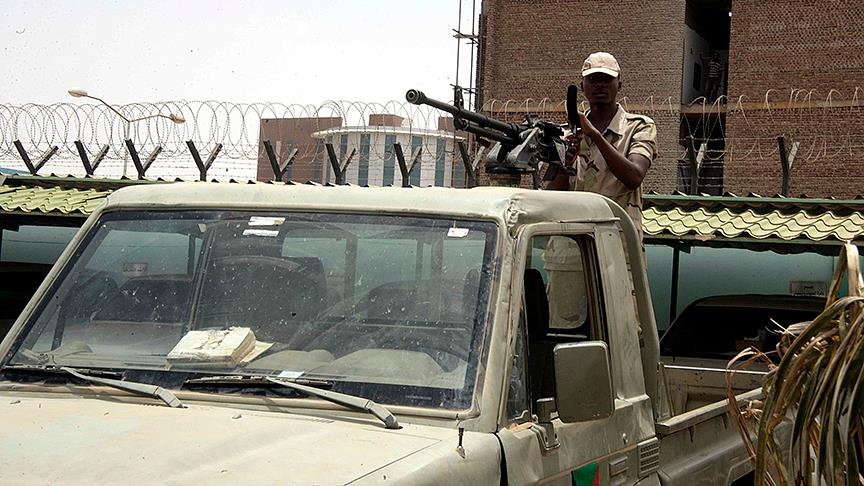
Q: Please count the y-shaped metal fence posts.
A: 10